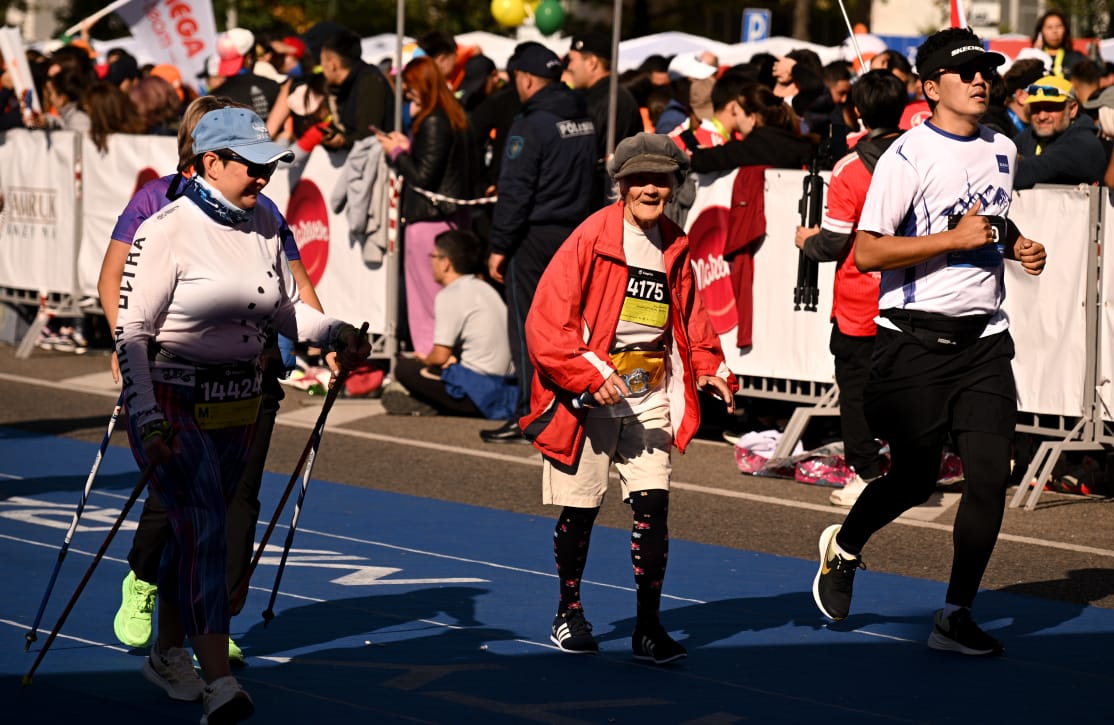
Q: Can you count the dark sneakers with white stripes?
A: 2